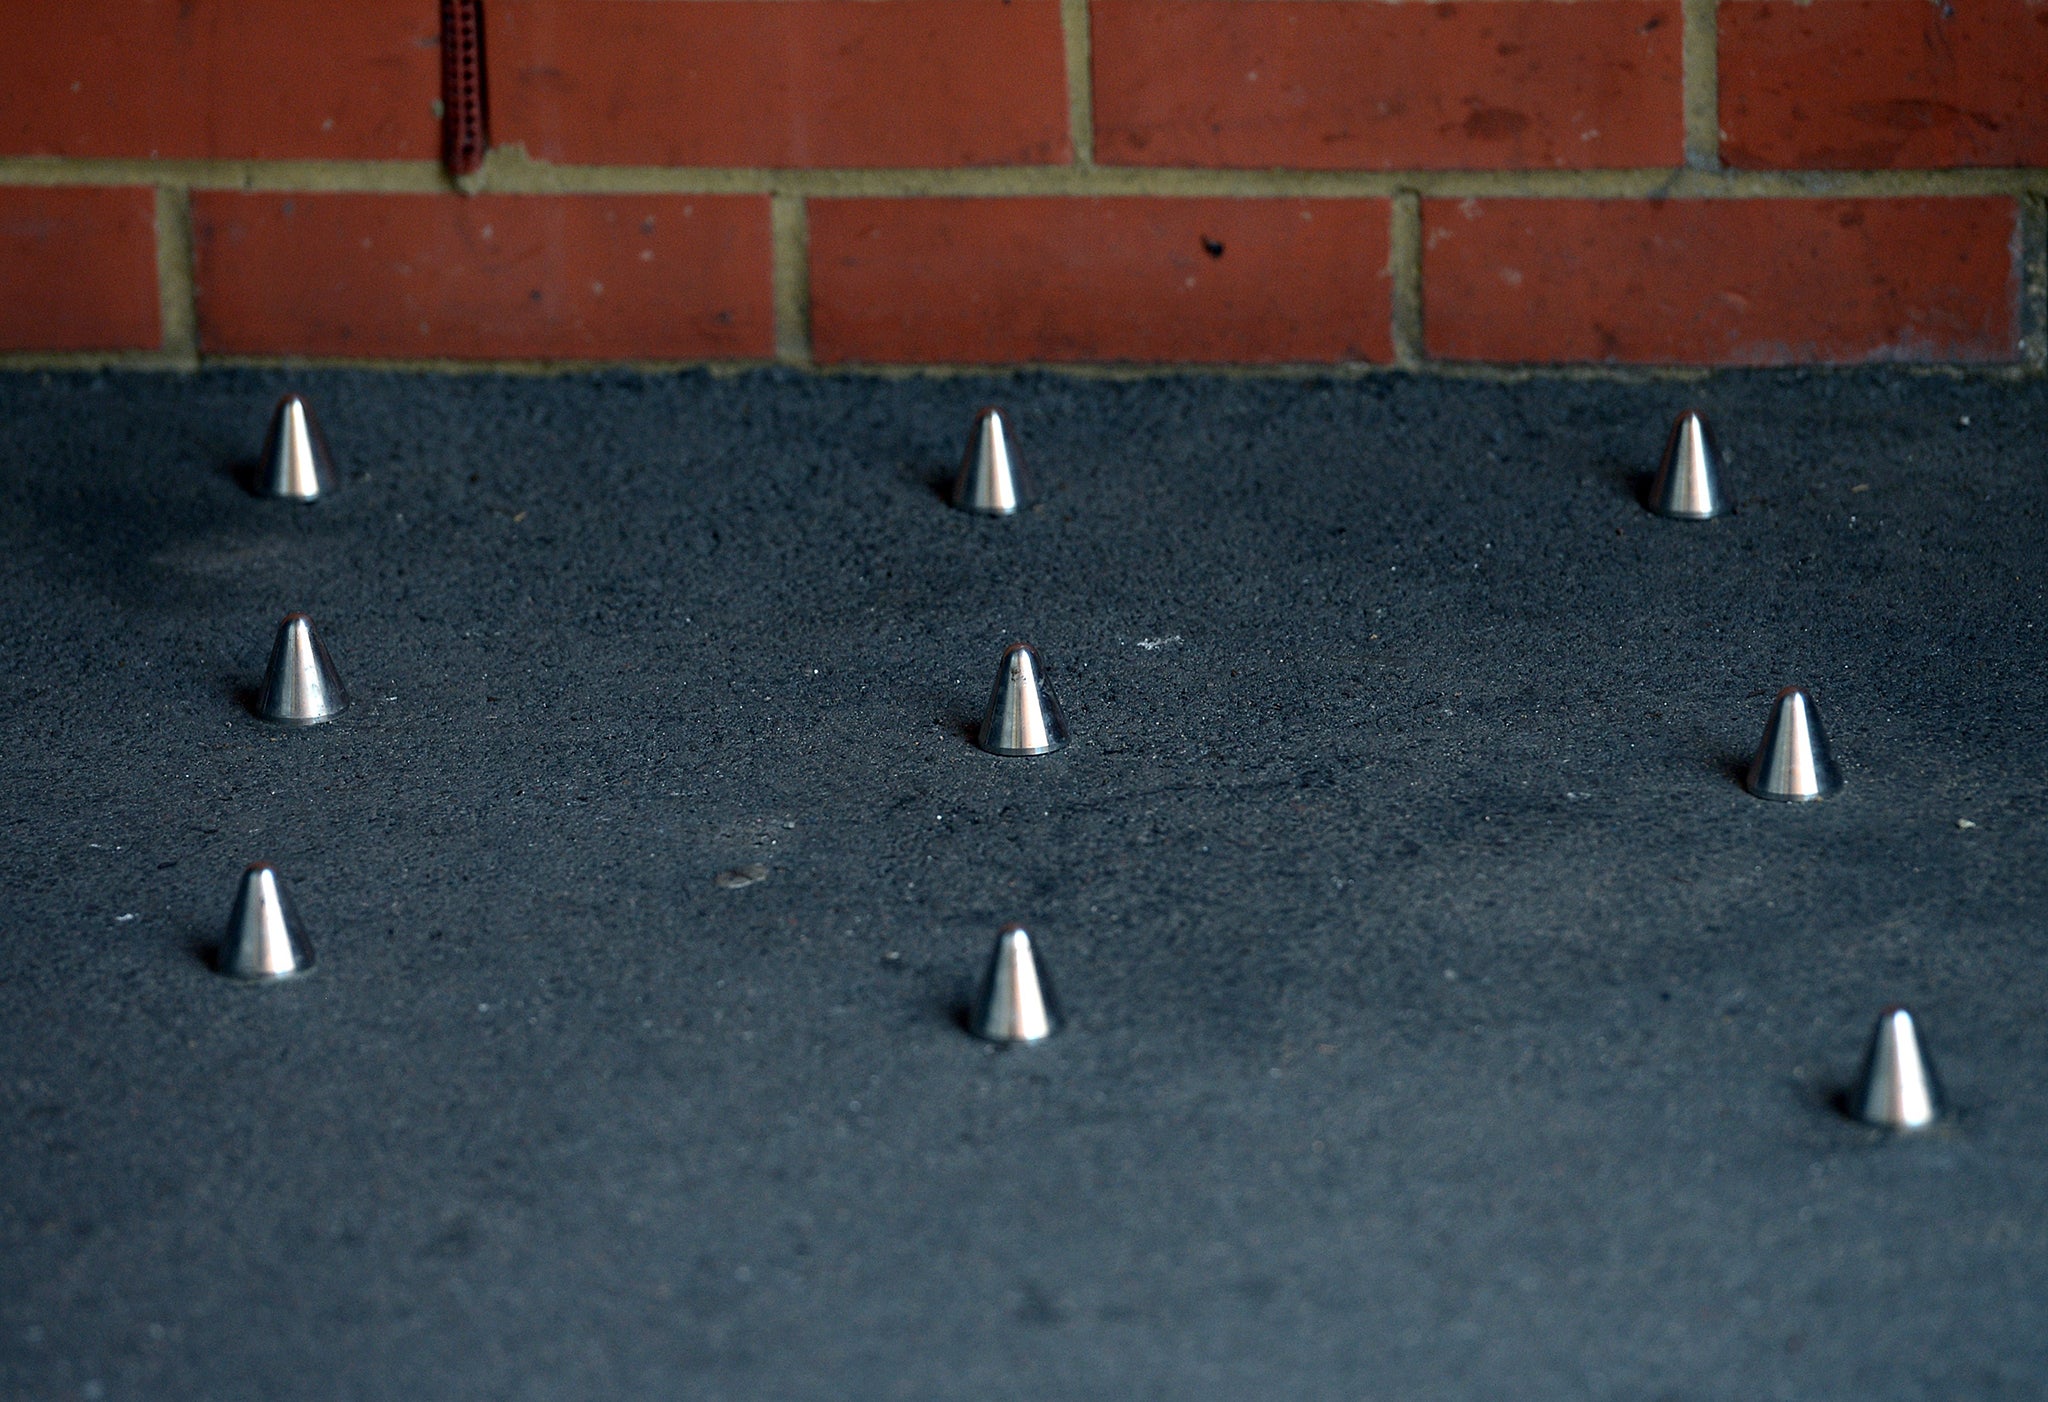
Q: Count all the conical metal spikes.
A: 9